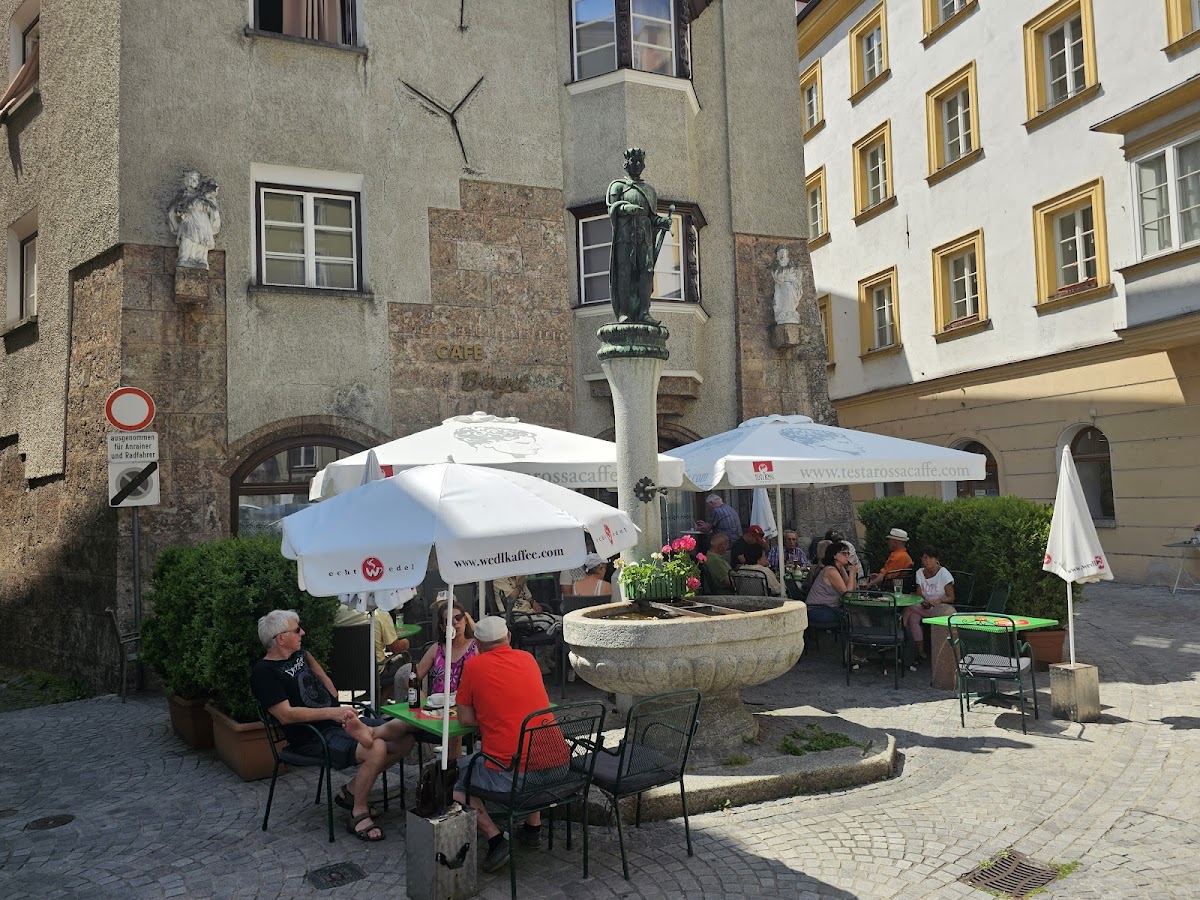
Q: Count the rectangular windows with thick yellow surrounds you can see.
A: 12